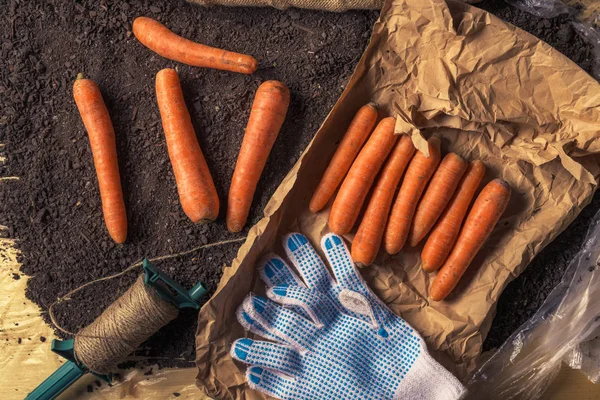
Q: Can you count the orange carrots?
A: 11